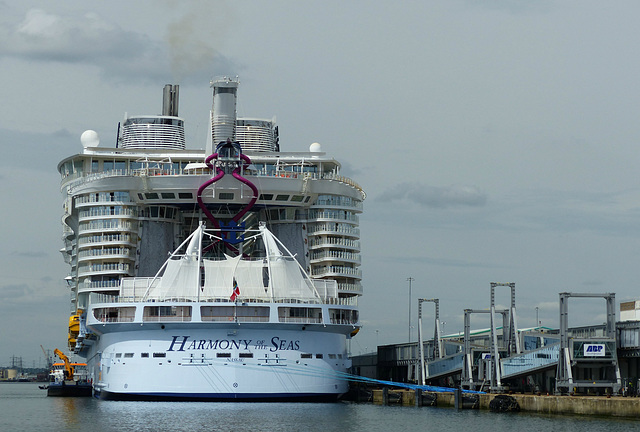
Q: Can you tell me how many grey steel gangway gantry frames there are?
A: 4